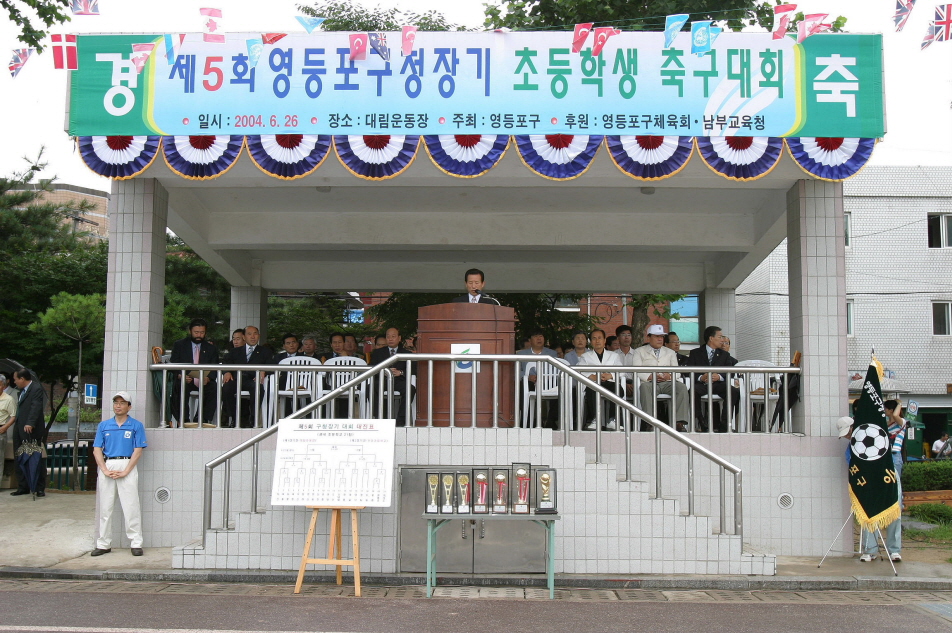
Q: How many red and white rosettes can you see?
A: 9